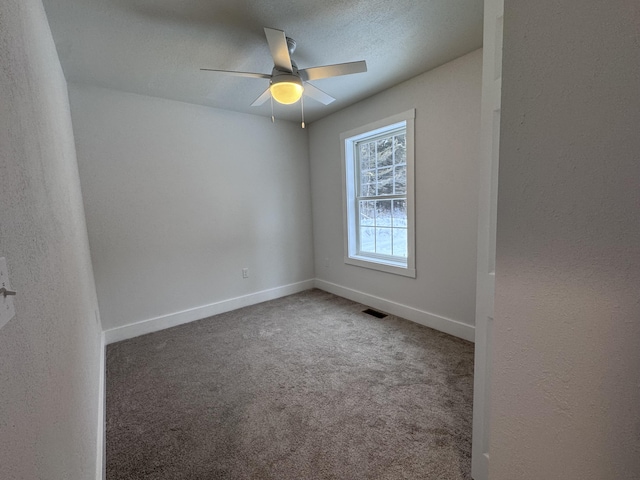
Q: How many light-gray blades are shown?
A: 5